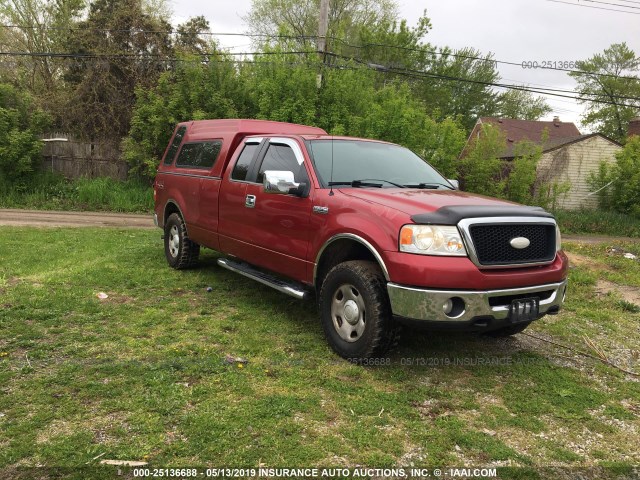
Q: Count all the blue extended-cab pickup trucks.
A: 0